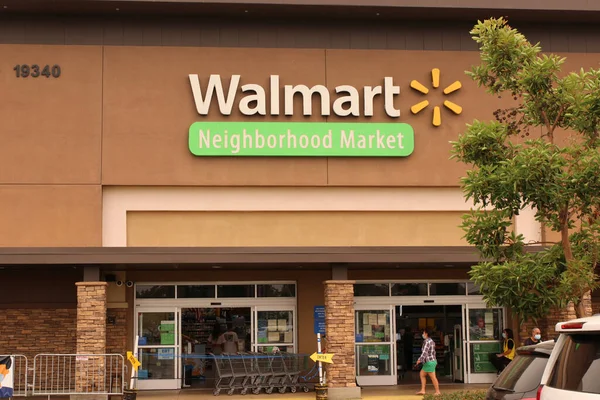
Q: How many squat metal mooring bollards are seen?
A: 0